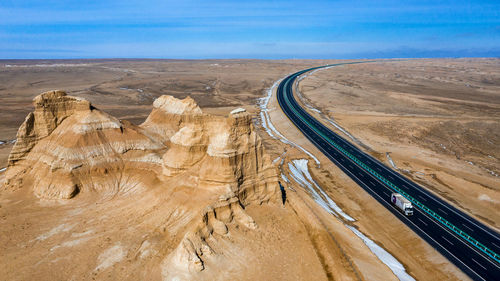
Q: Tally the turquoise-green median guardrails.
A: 1